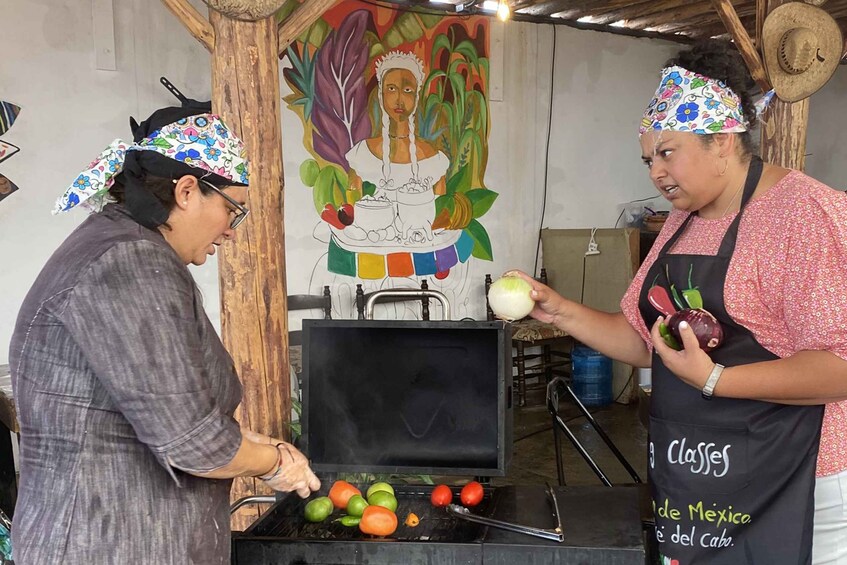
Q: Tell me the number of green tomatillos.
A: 4